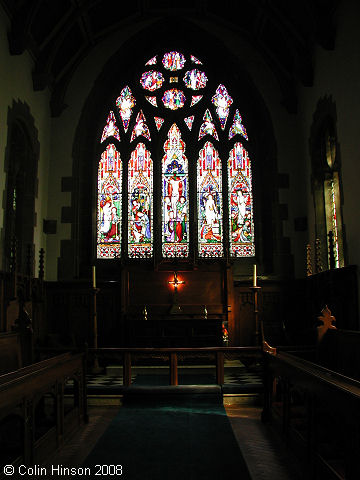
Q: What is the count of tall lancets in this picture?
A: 5